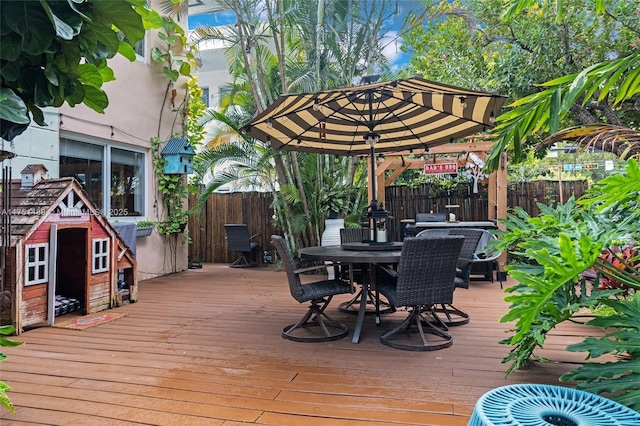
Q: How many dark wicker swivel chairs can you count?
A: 5